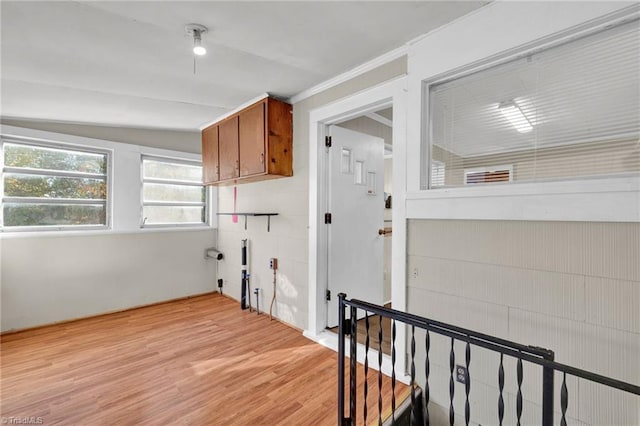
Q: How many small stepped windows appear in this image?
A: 3